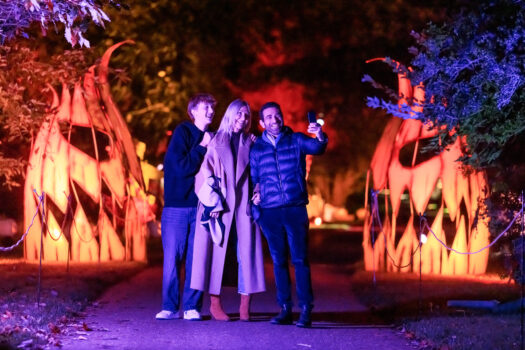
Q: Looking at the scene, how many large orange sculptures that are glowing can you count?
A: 2